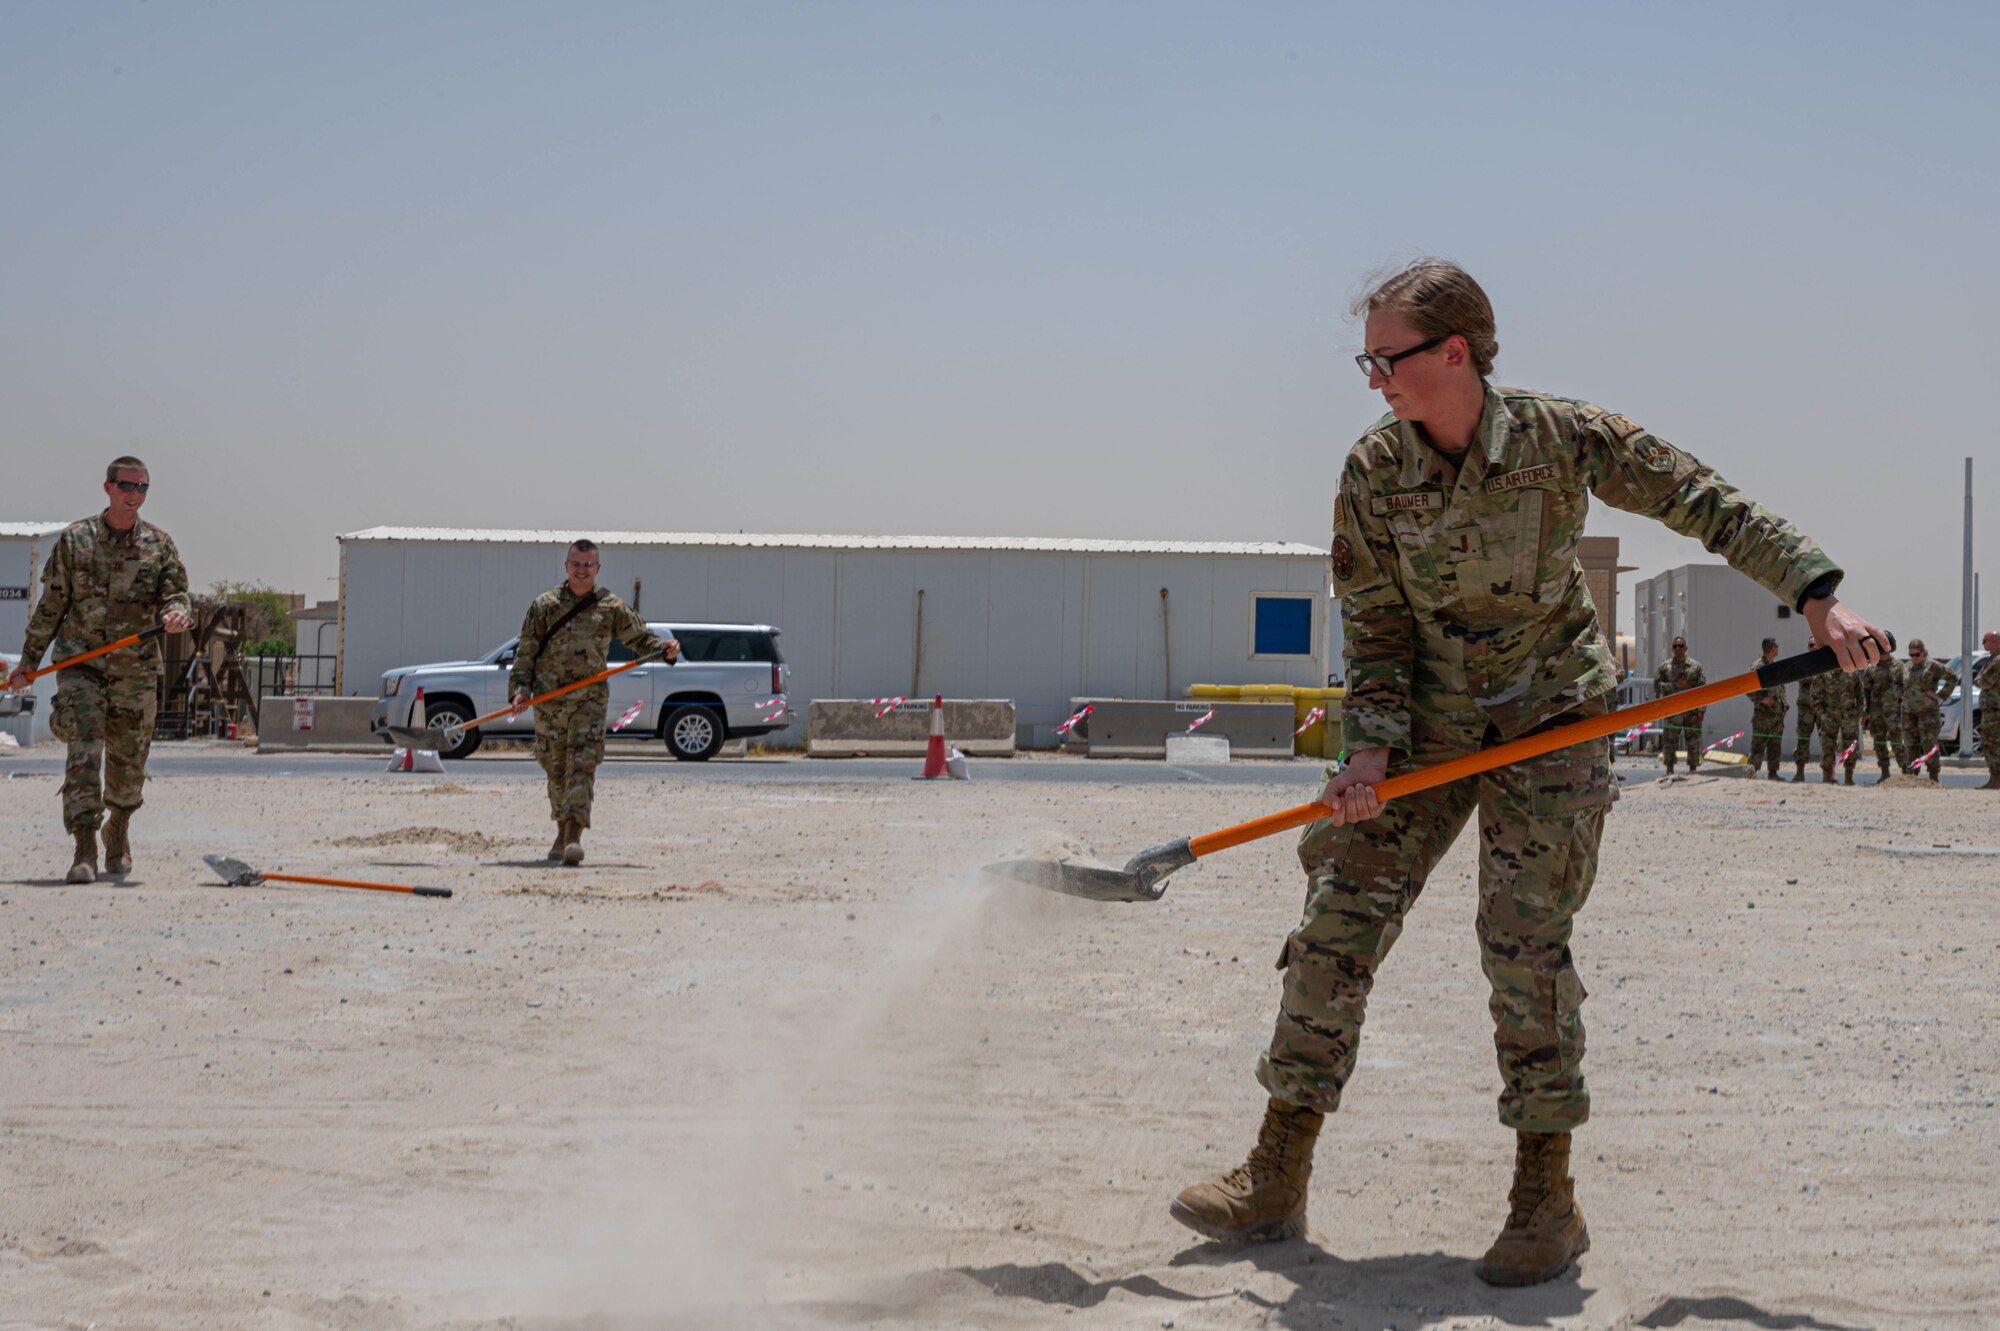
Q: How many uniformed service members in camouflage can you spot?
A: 10